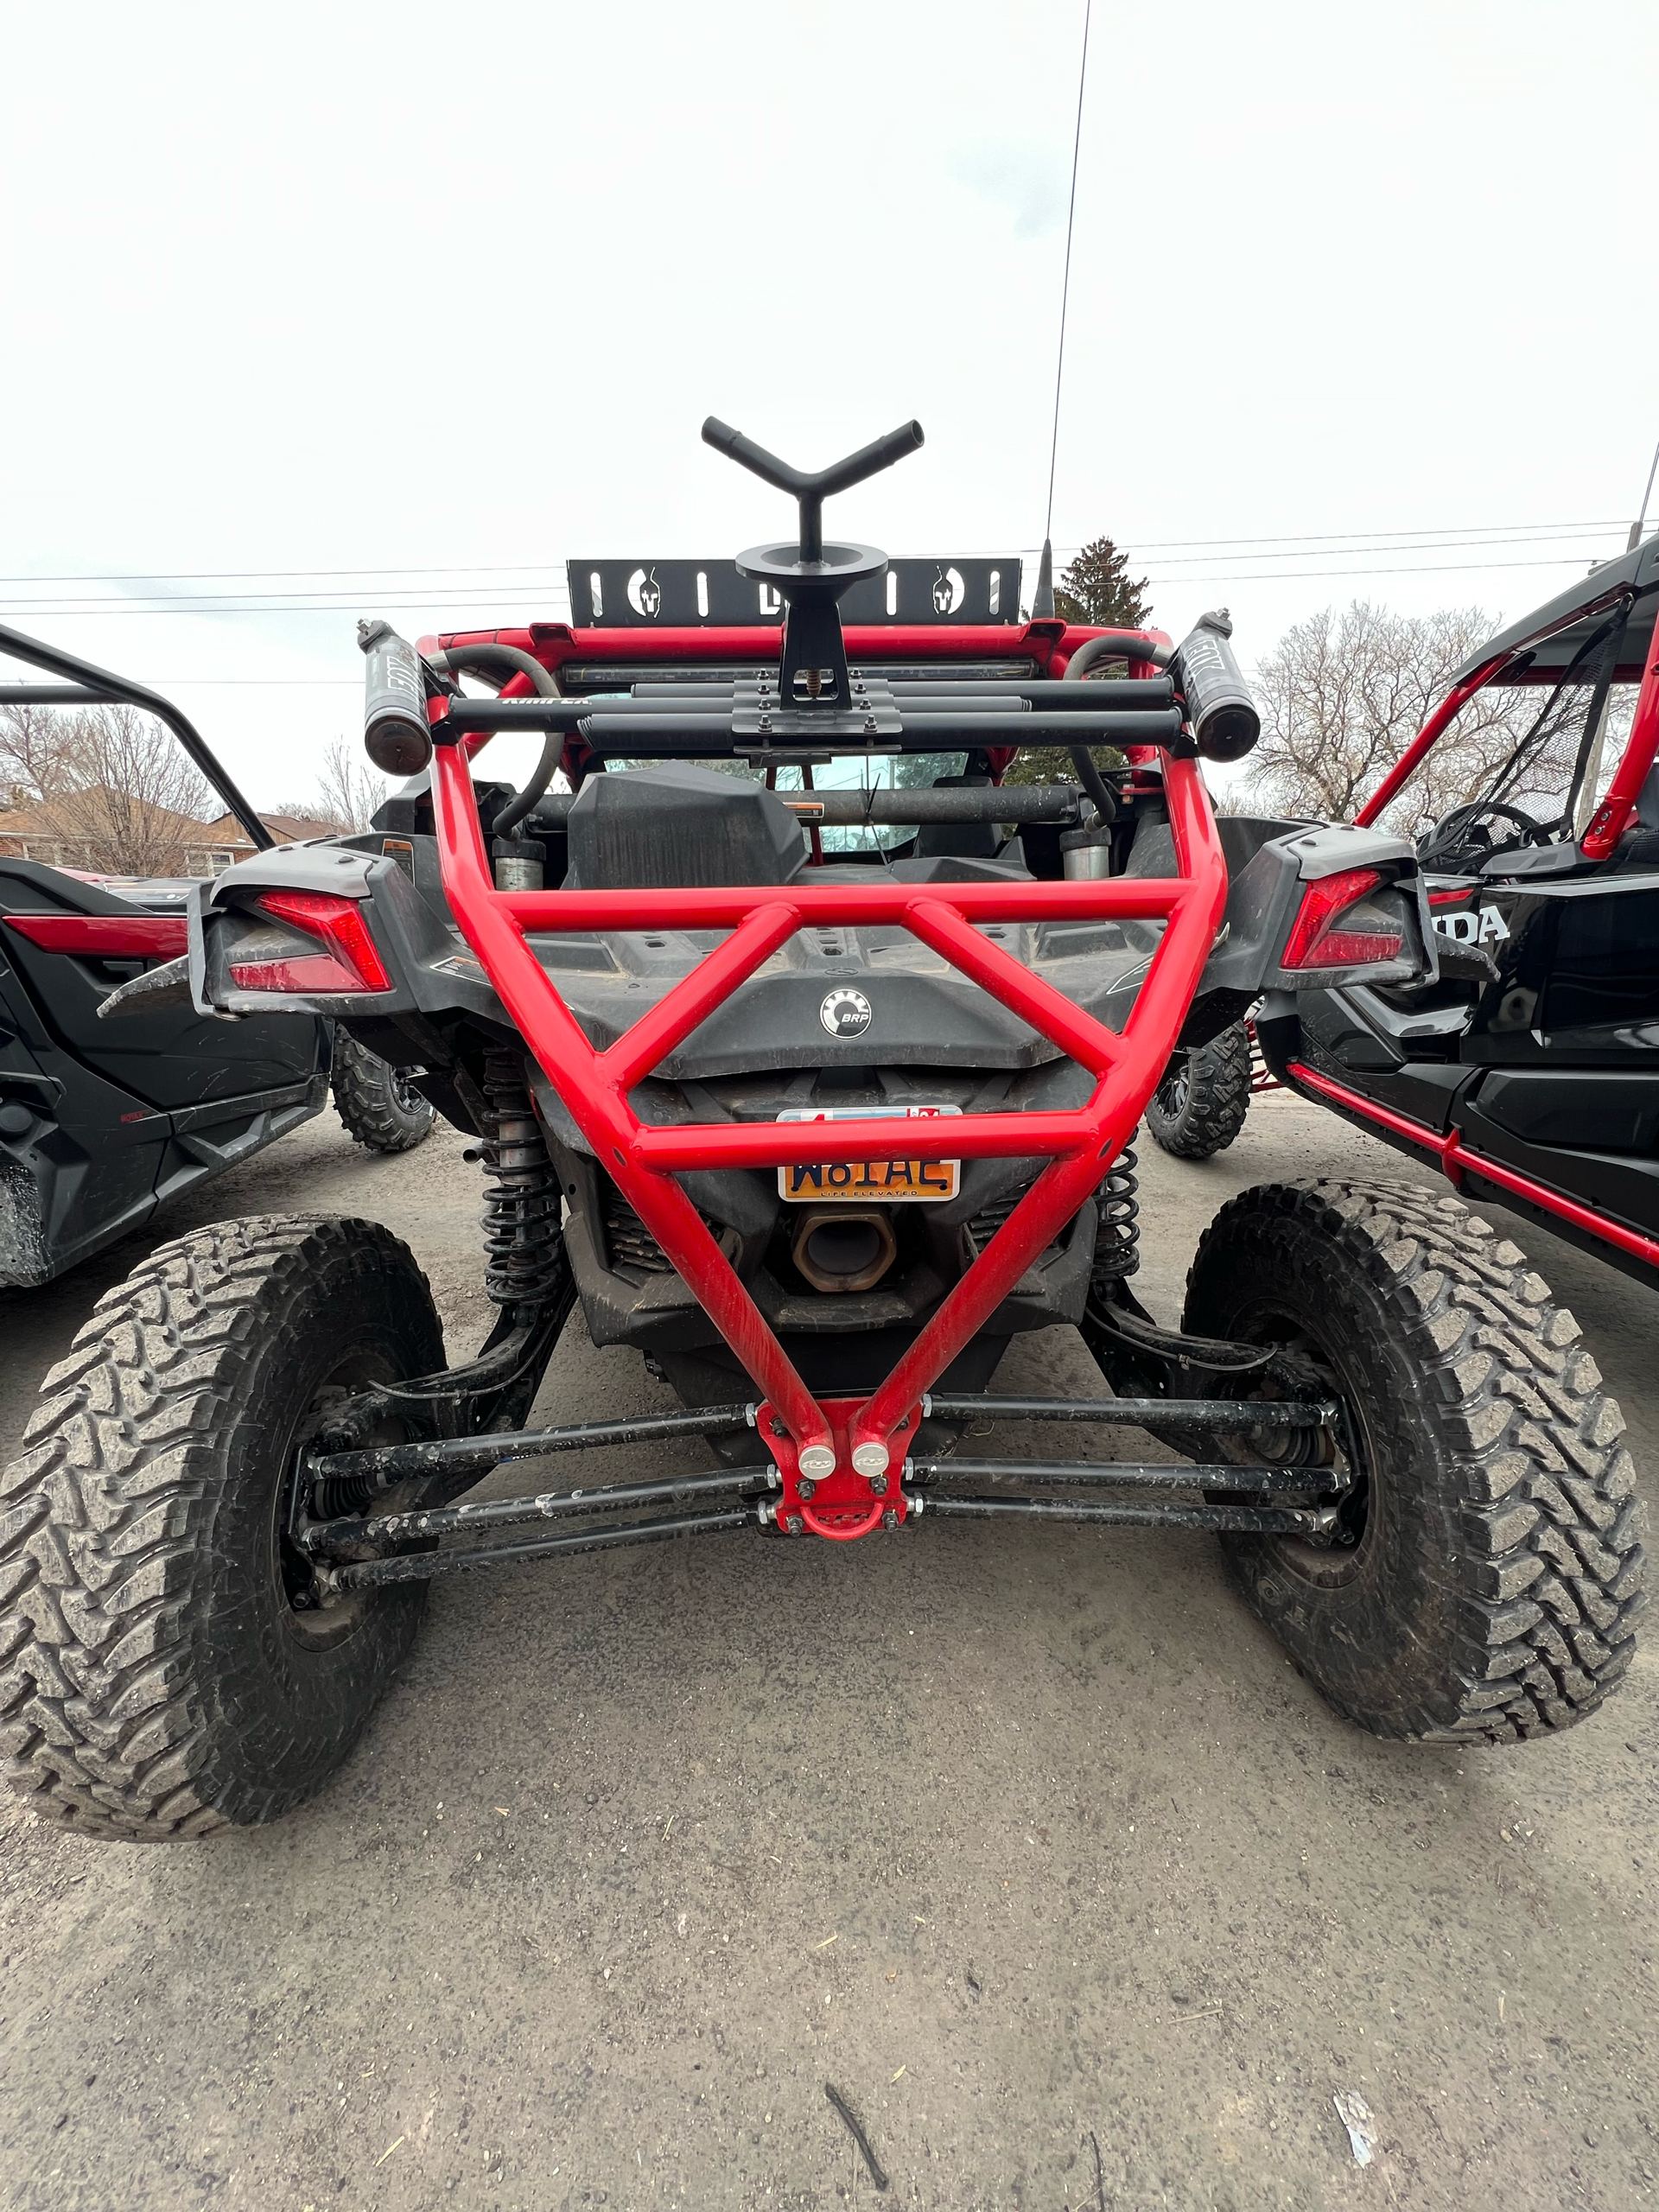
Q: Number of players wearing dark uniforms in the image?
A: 0